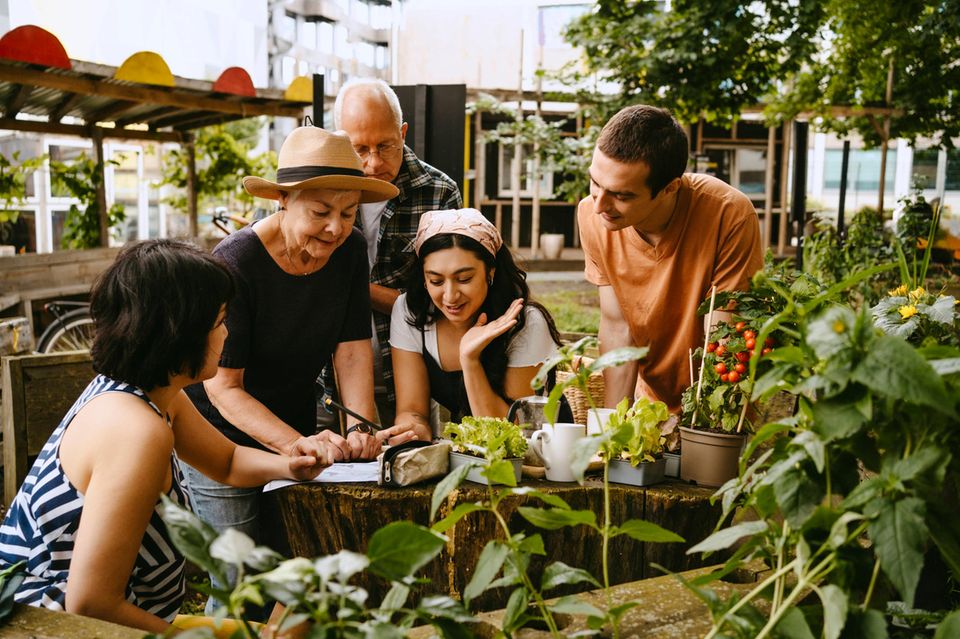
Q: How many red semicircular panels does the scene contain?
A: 2